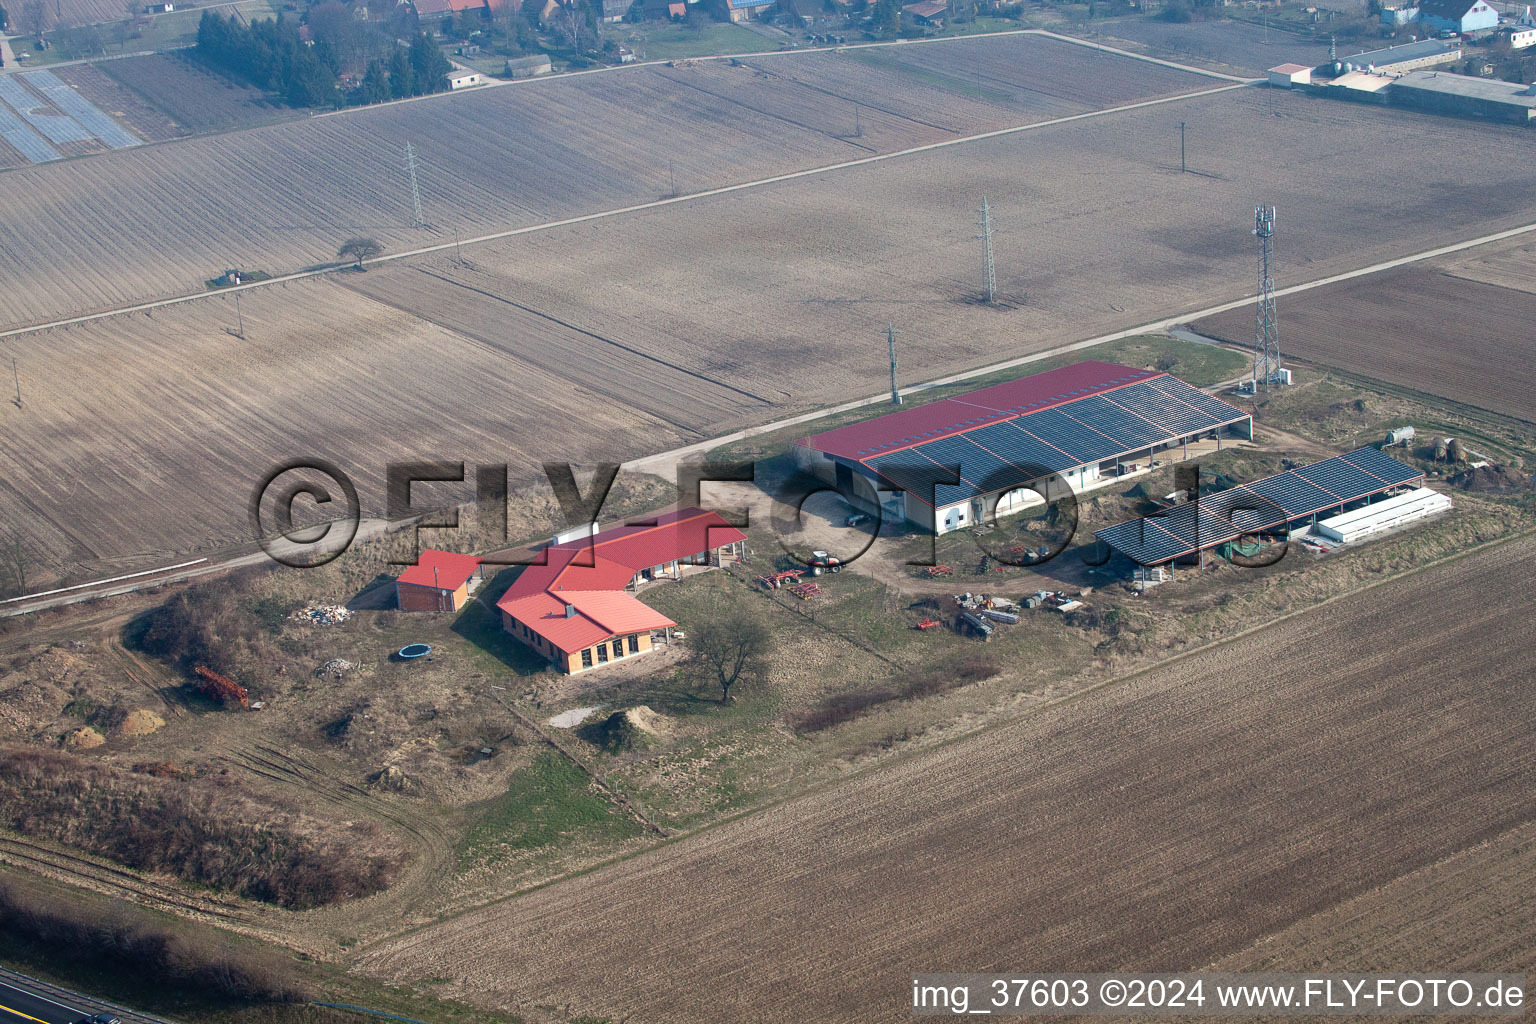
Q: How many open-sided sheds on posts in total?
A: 1